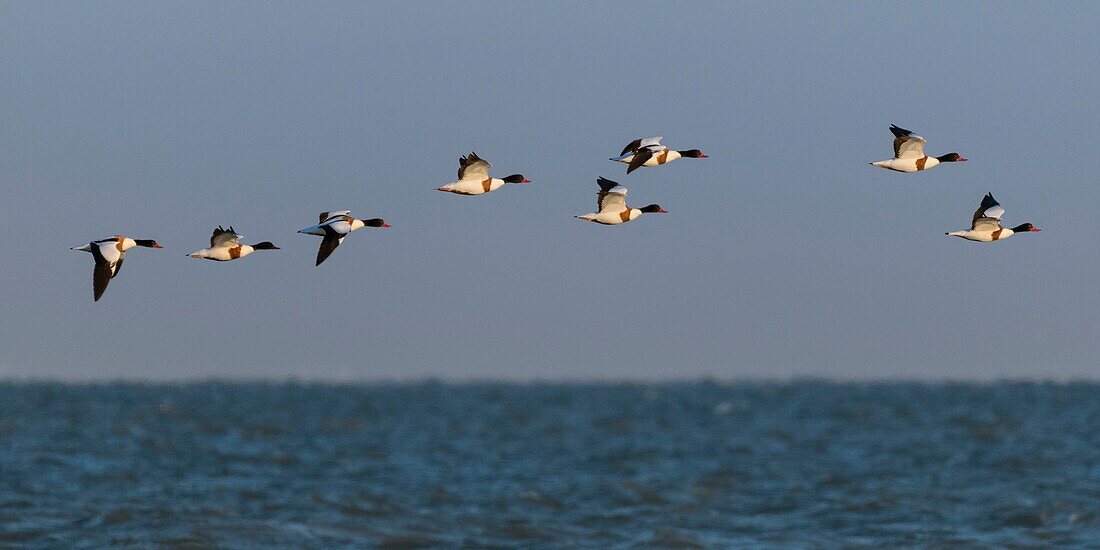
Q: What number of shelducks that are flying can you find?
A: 8